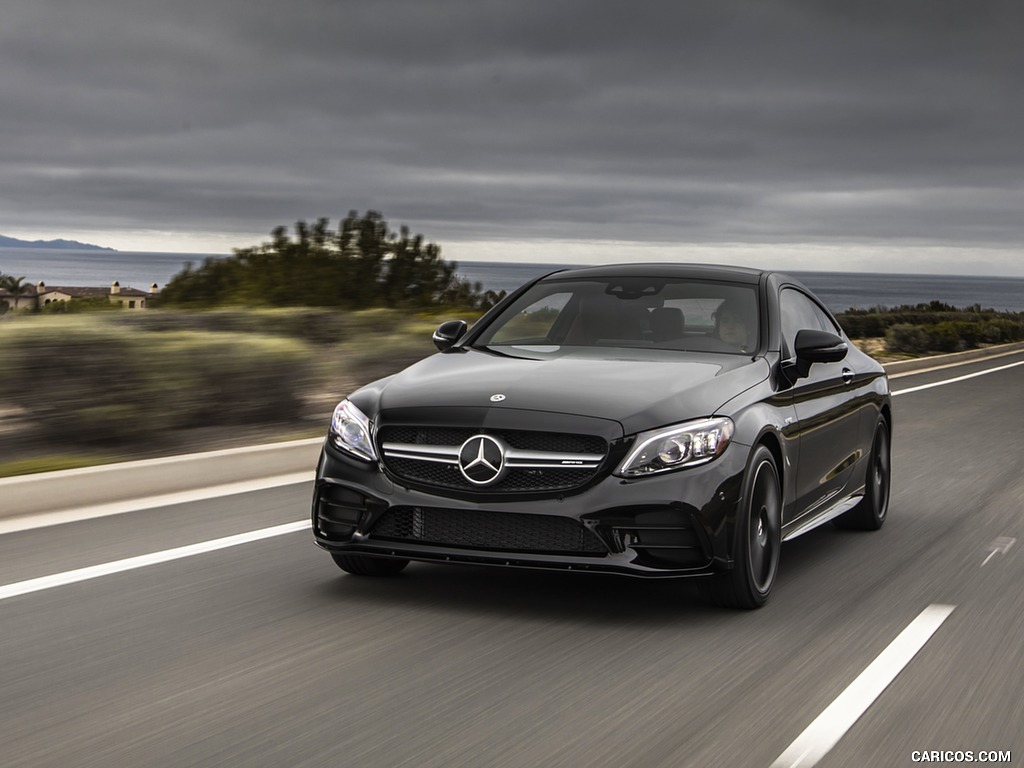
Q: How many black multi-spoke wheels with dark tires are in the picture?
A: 2